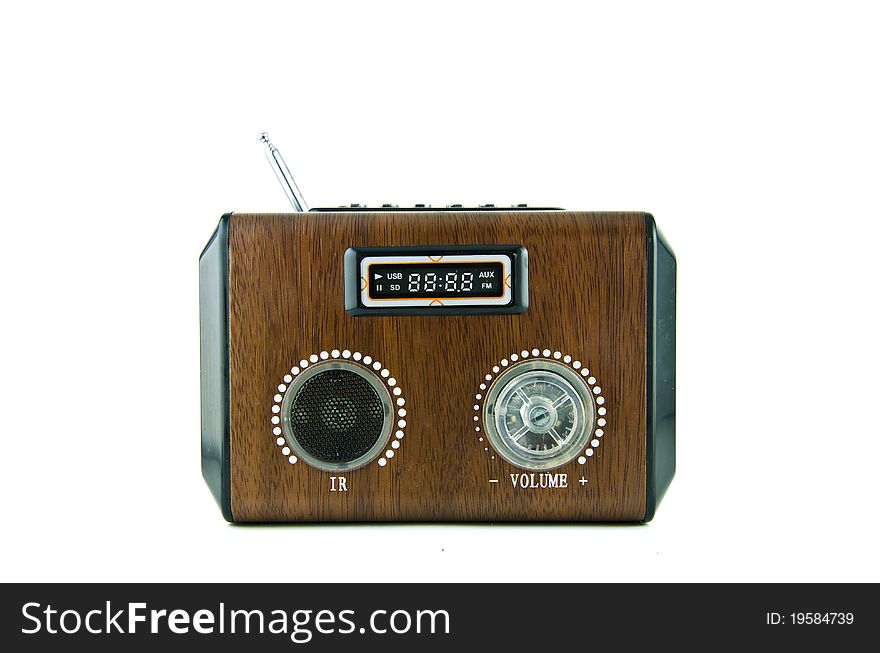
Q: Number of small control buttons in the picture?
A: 6